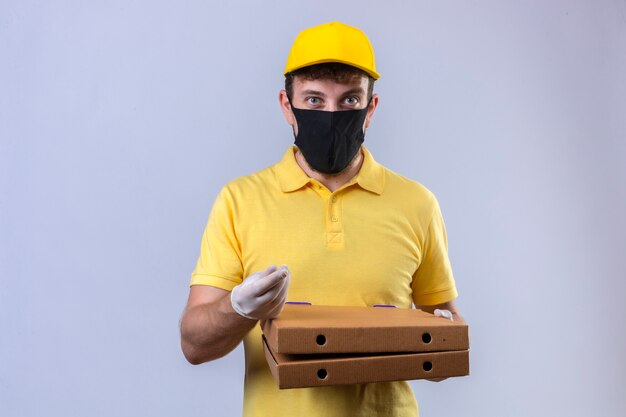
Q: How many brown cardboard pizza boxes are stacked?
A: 2